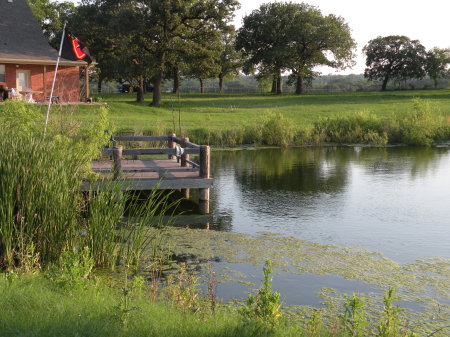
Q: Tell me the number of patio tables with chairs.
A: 1